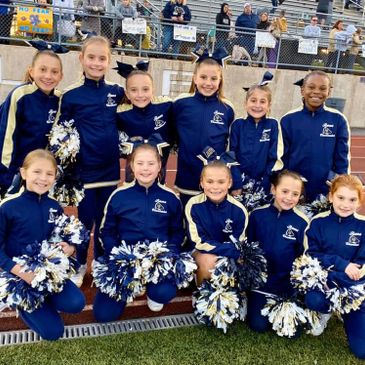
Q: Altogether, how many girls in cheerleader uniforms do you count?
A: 11